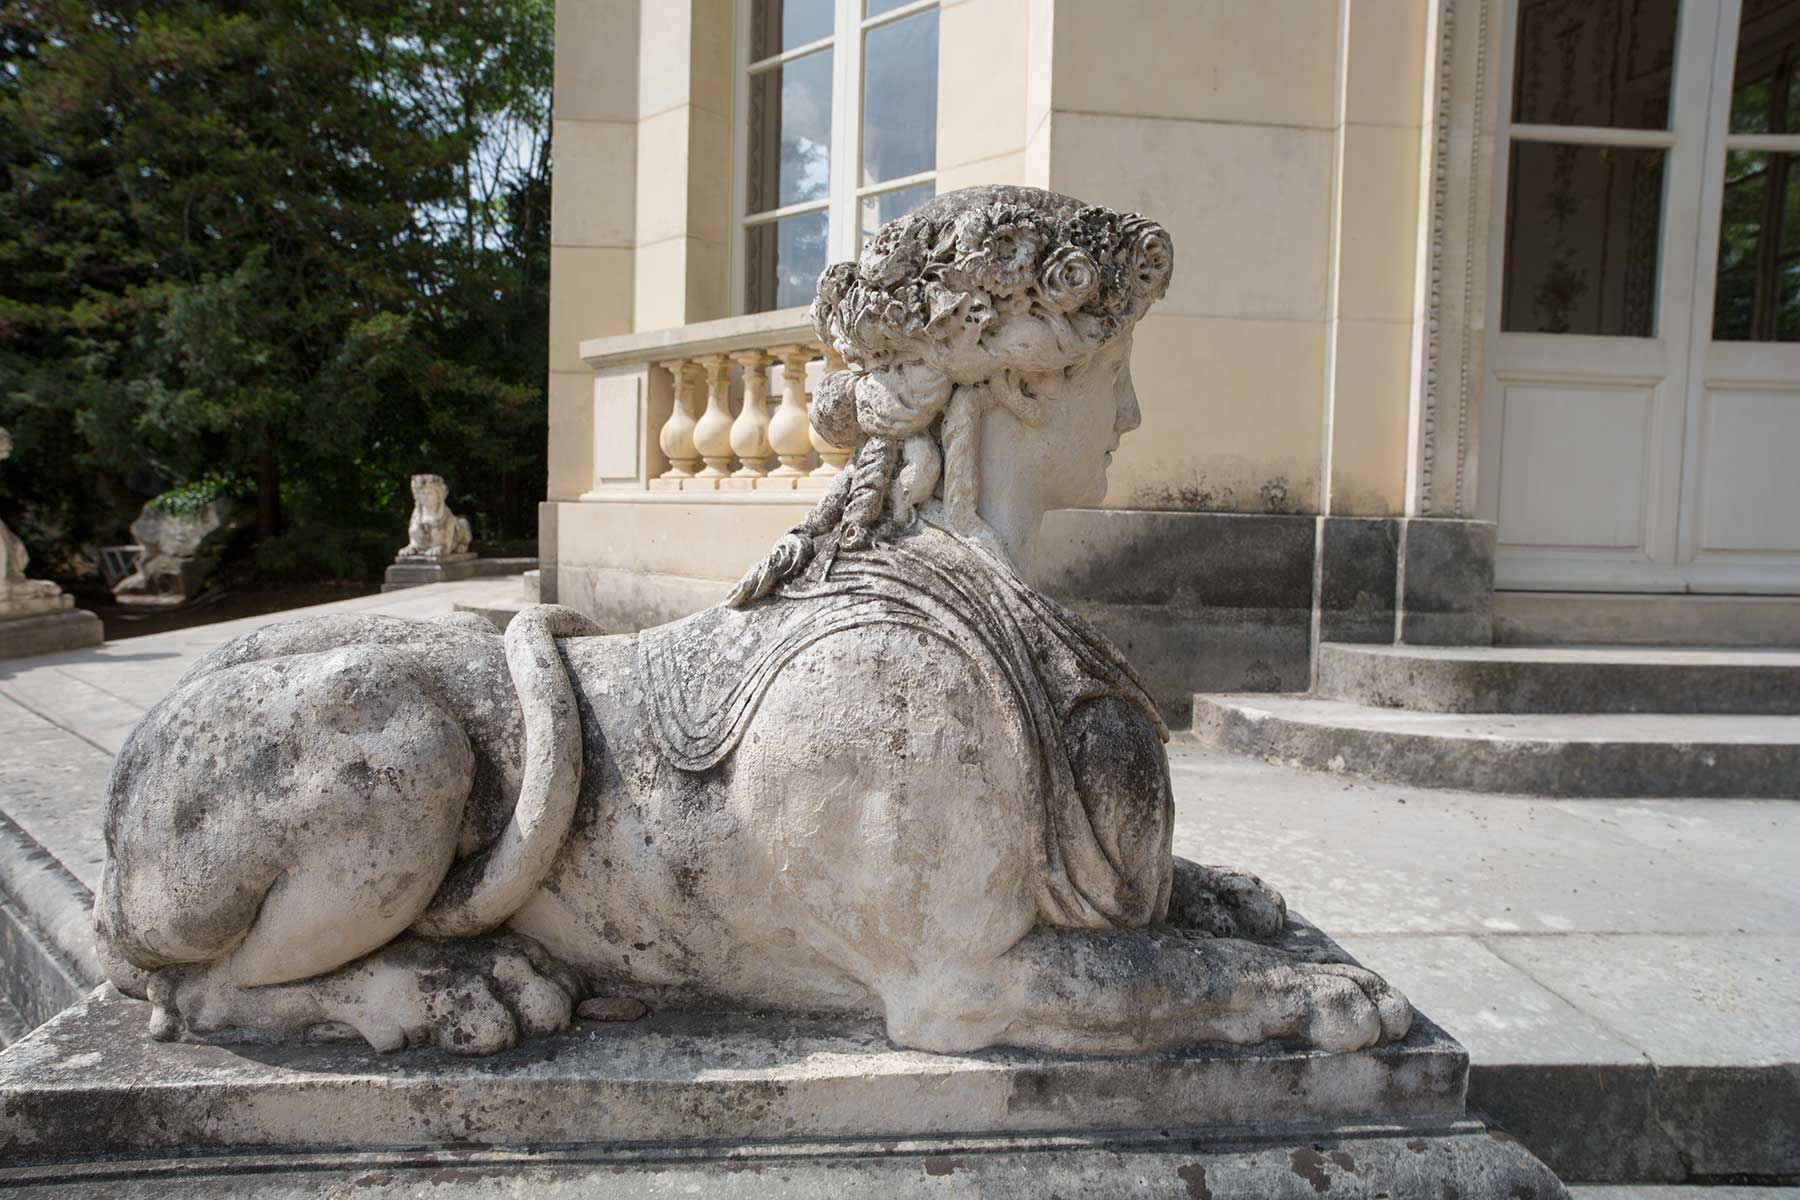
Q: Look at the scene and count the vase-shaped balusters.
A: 5